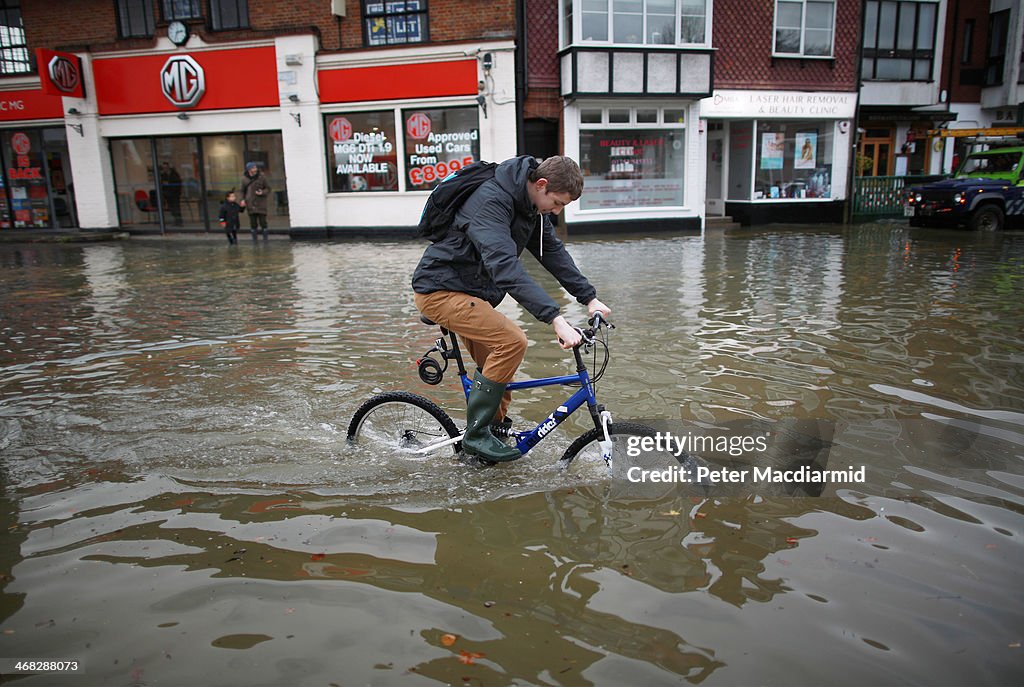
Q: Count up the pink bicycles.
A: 0